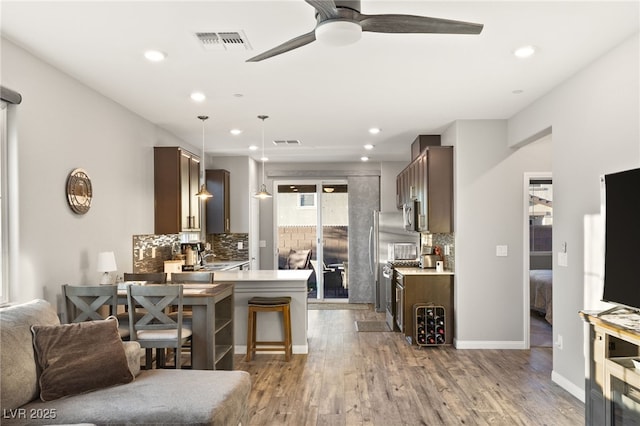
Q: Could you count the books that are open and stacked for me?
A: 0